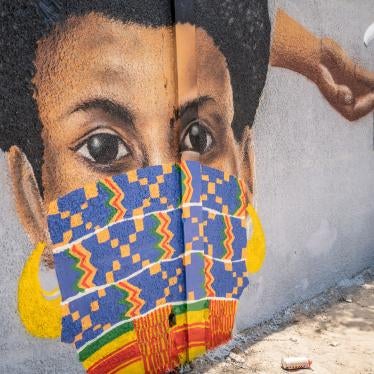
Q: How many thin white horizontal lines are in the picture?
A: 3